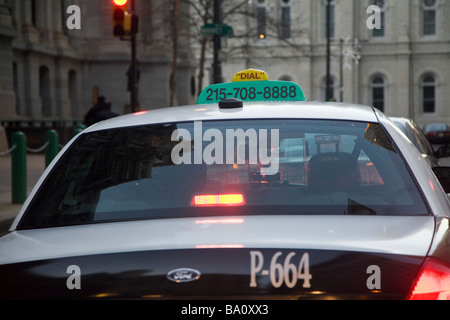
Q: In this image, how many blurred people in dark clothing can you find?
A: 1